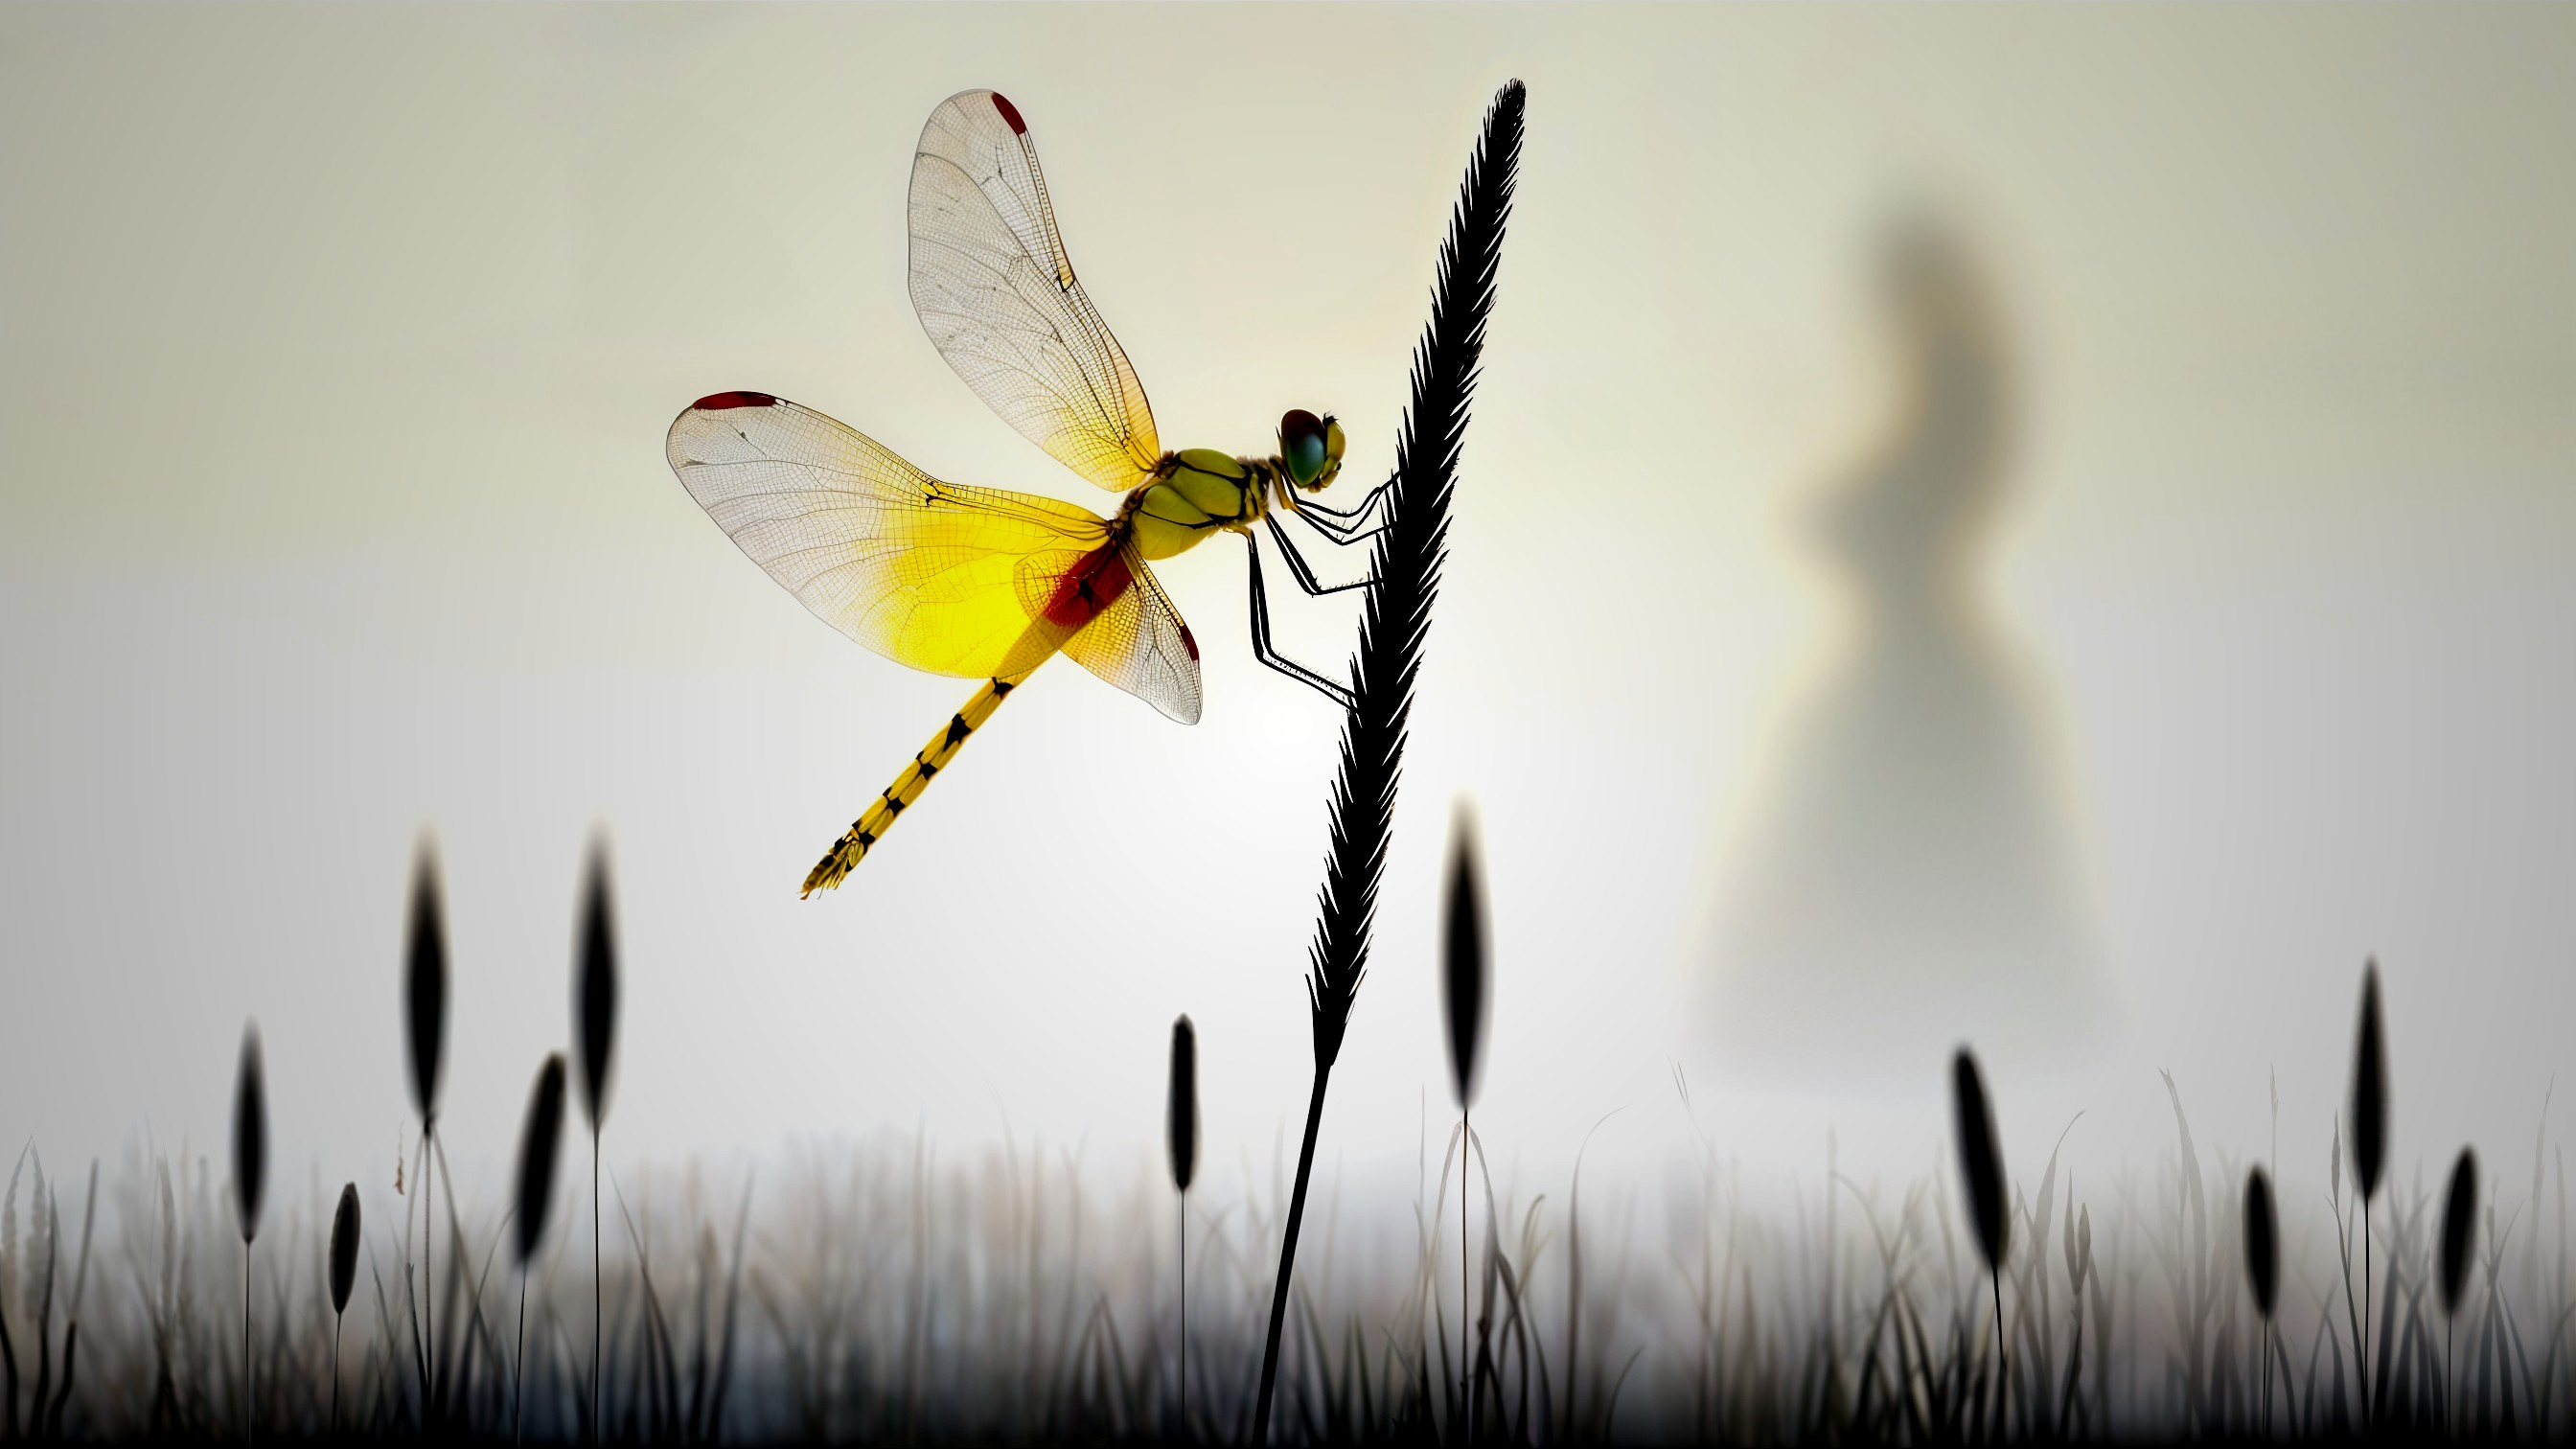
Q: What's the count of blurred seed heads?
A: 11